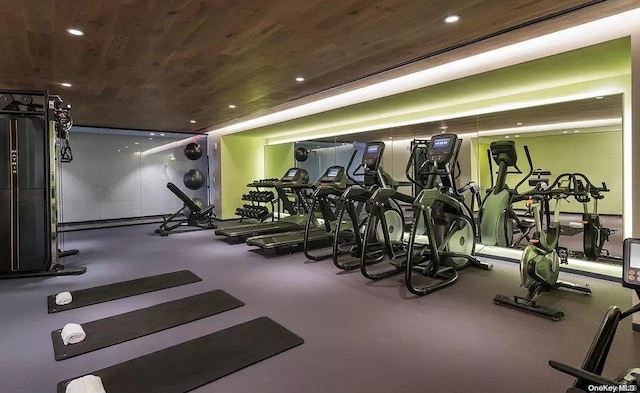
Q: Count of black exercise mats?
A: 3